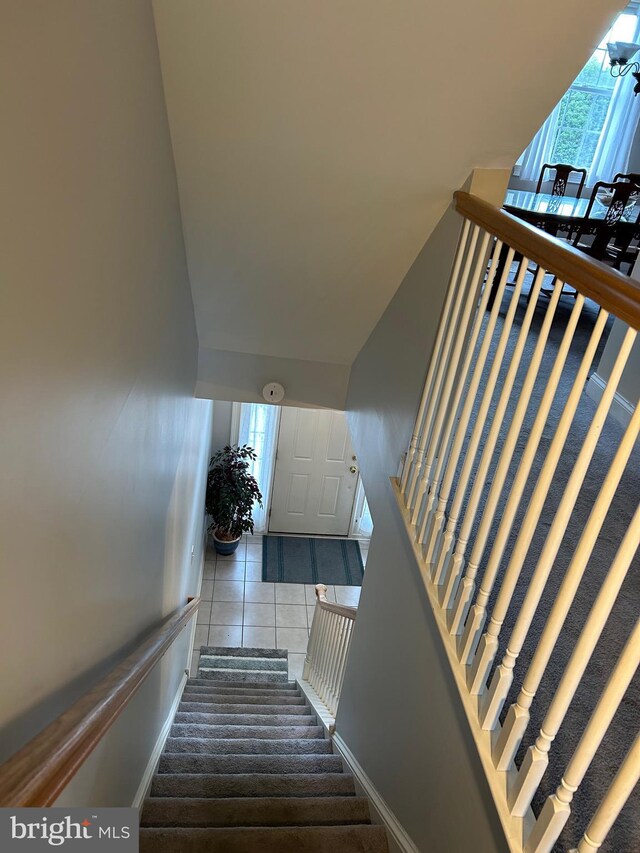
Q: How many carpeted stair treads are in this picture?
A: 11